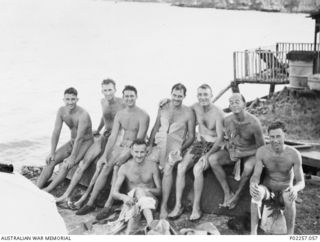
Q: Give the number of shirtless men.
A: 8